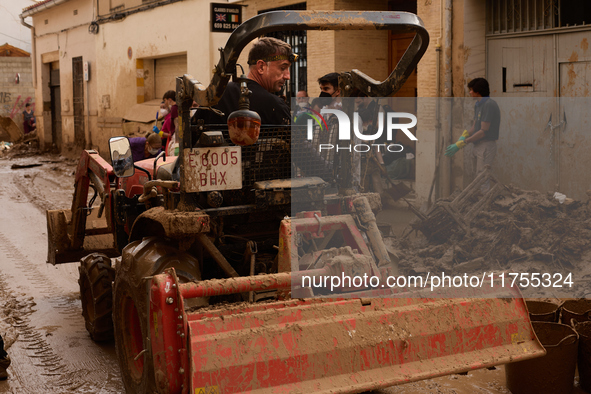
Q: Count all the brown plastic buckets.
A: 4